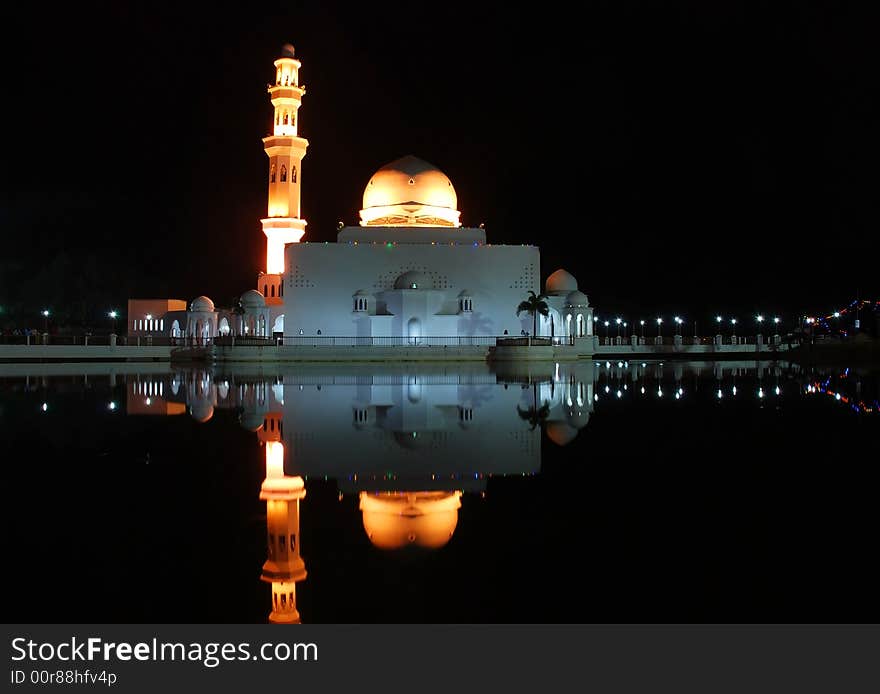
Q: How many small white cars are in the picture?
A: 0